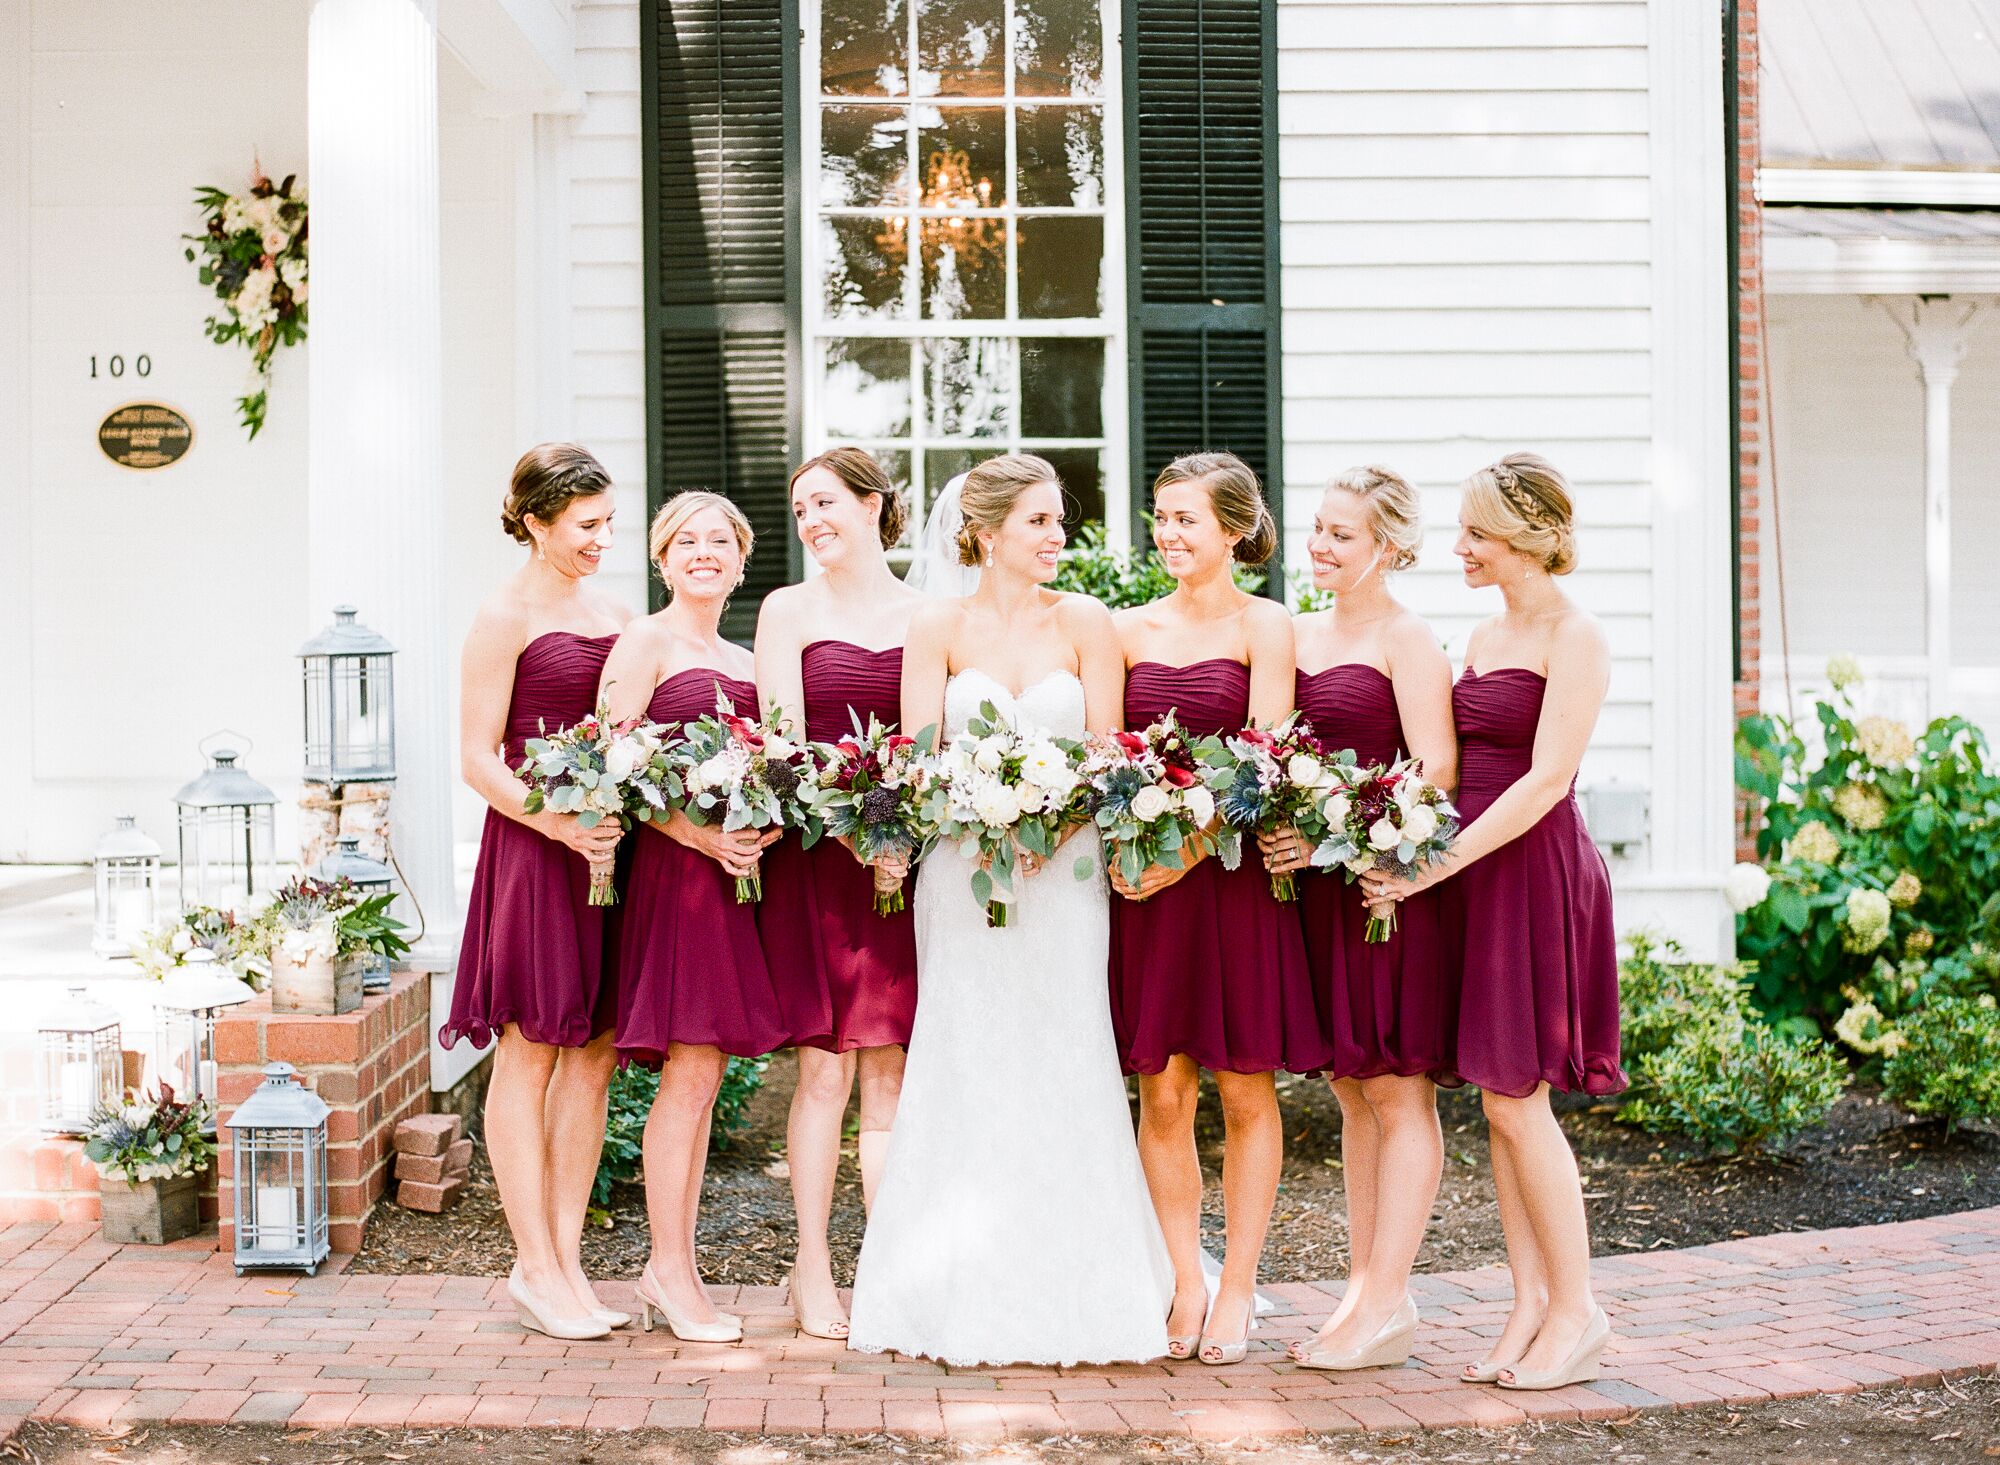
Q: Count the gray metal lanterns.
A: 7